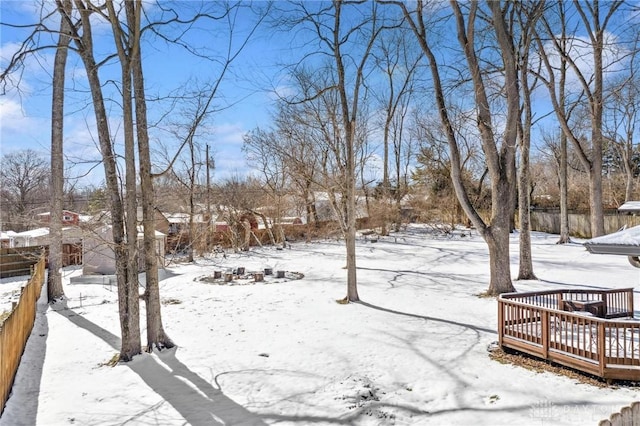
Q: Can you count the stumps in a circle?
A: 6